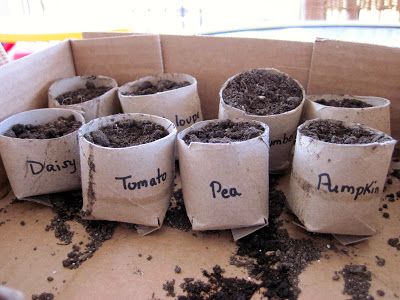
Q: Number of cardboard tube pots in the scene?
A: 8